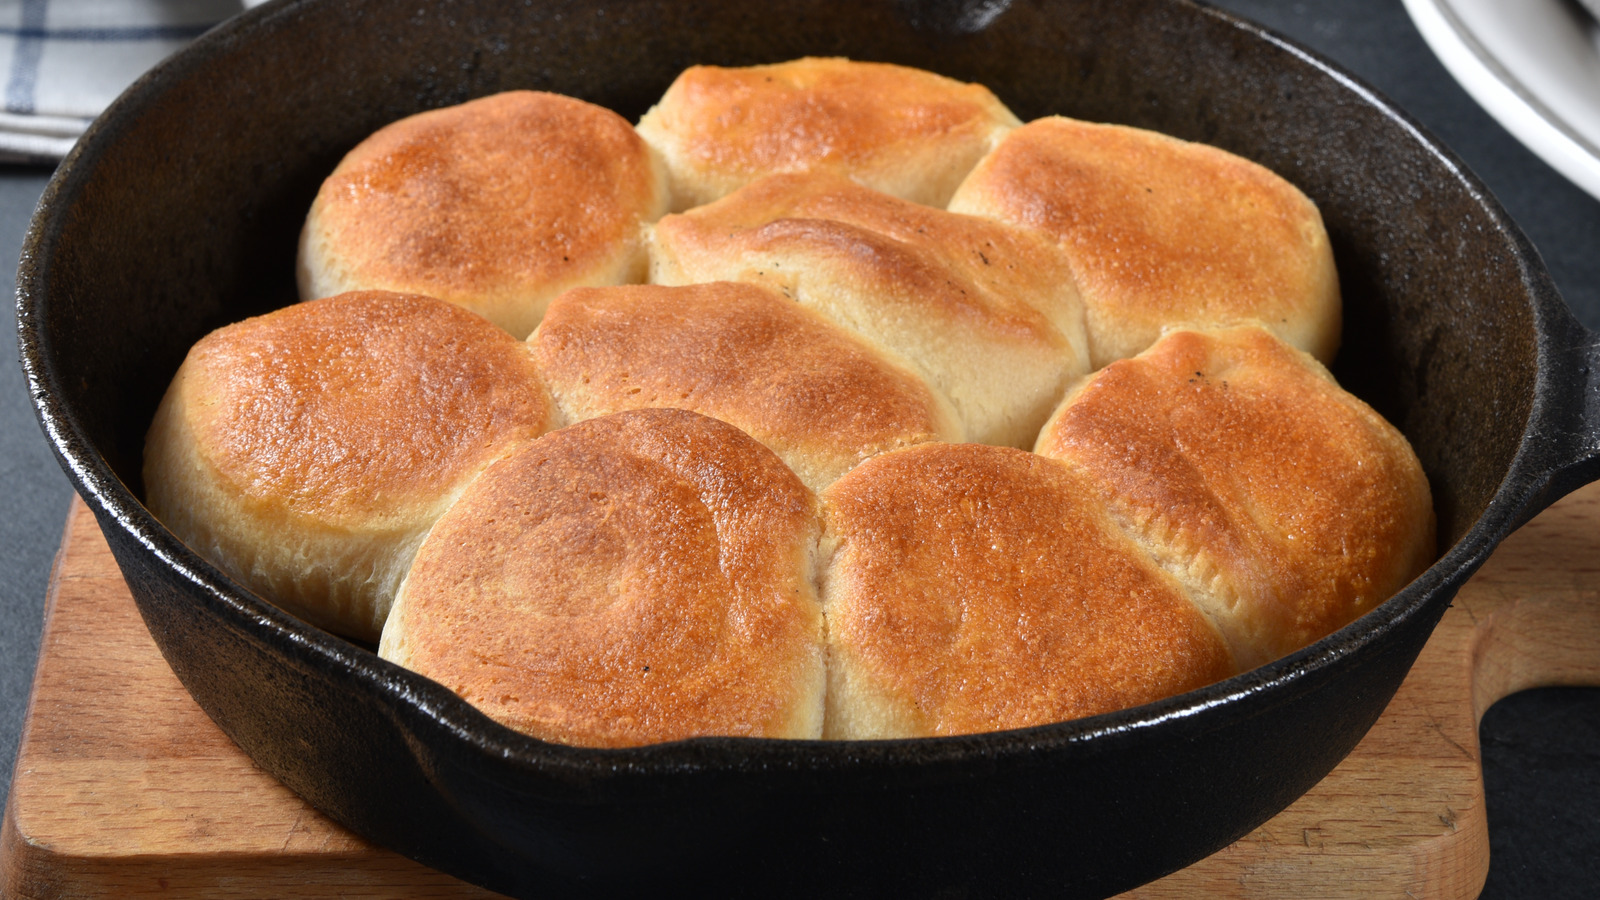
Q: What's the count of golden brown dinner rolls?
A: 9